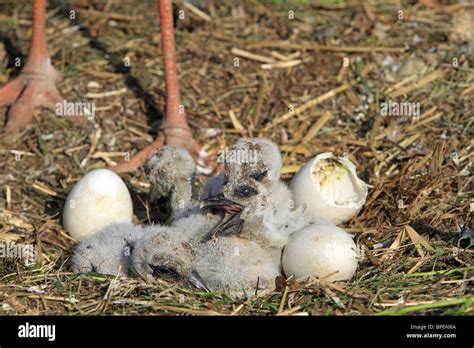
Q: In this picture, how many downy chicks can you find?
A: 4